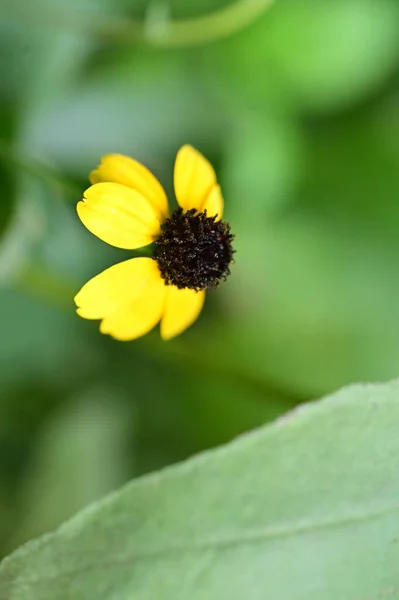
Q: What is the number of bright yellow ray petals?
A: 7